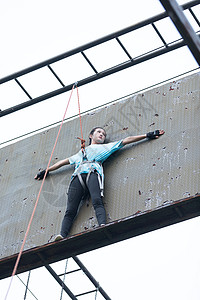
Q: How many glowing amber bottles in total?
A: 0